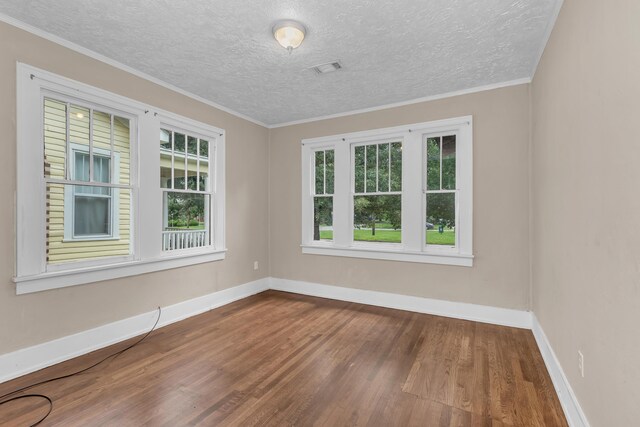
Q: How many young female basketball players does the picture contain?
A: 0